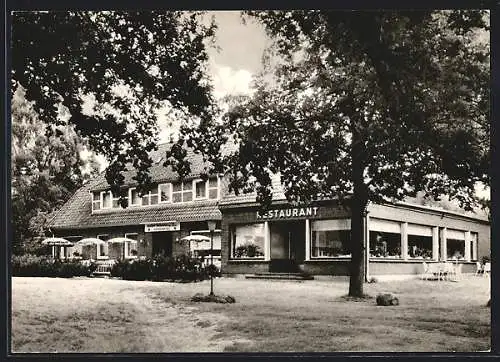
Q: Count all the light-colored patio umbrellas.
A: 4